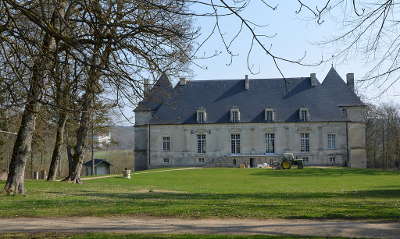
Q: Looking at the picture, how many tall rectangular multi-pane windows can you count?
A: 6